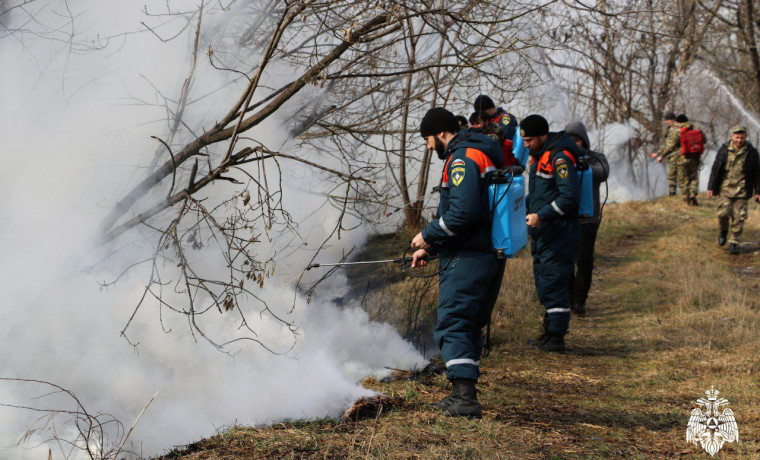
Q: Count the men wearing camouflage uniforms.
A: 3